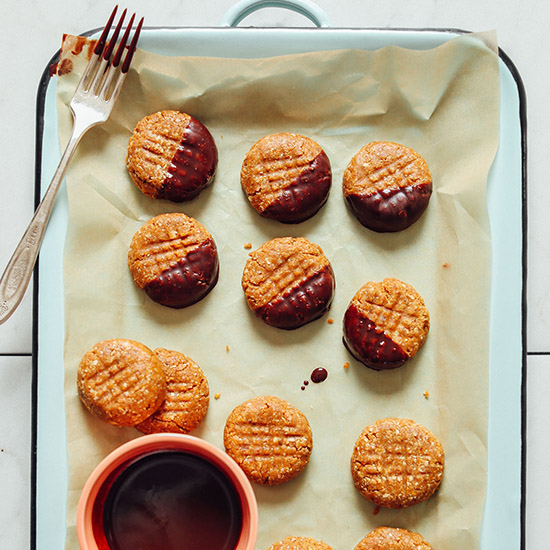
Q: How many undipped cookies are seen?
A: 6